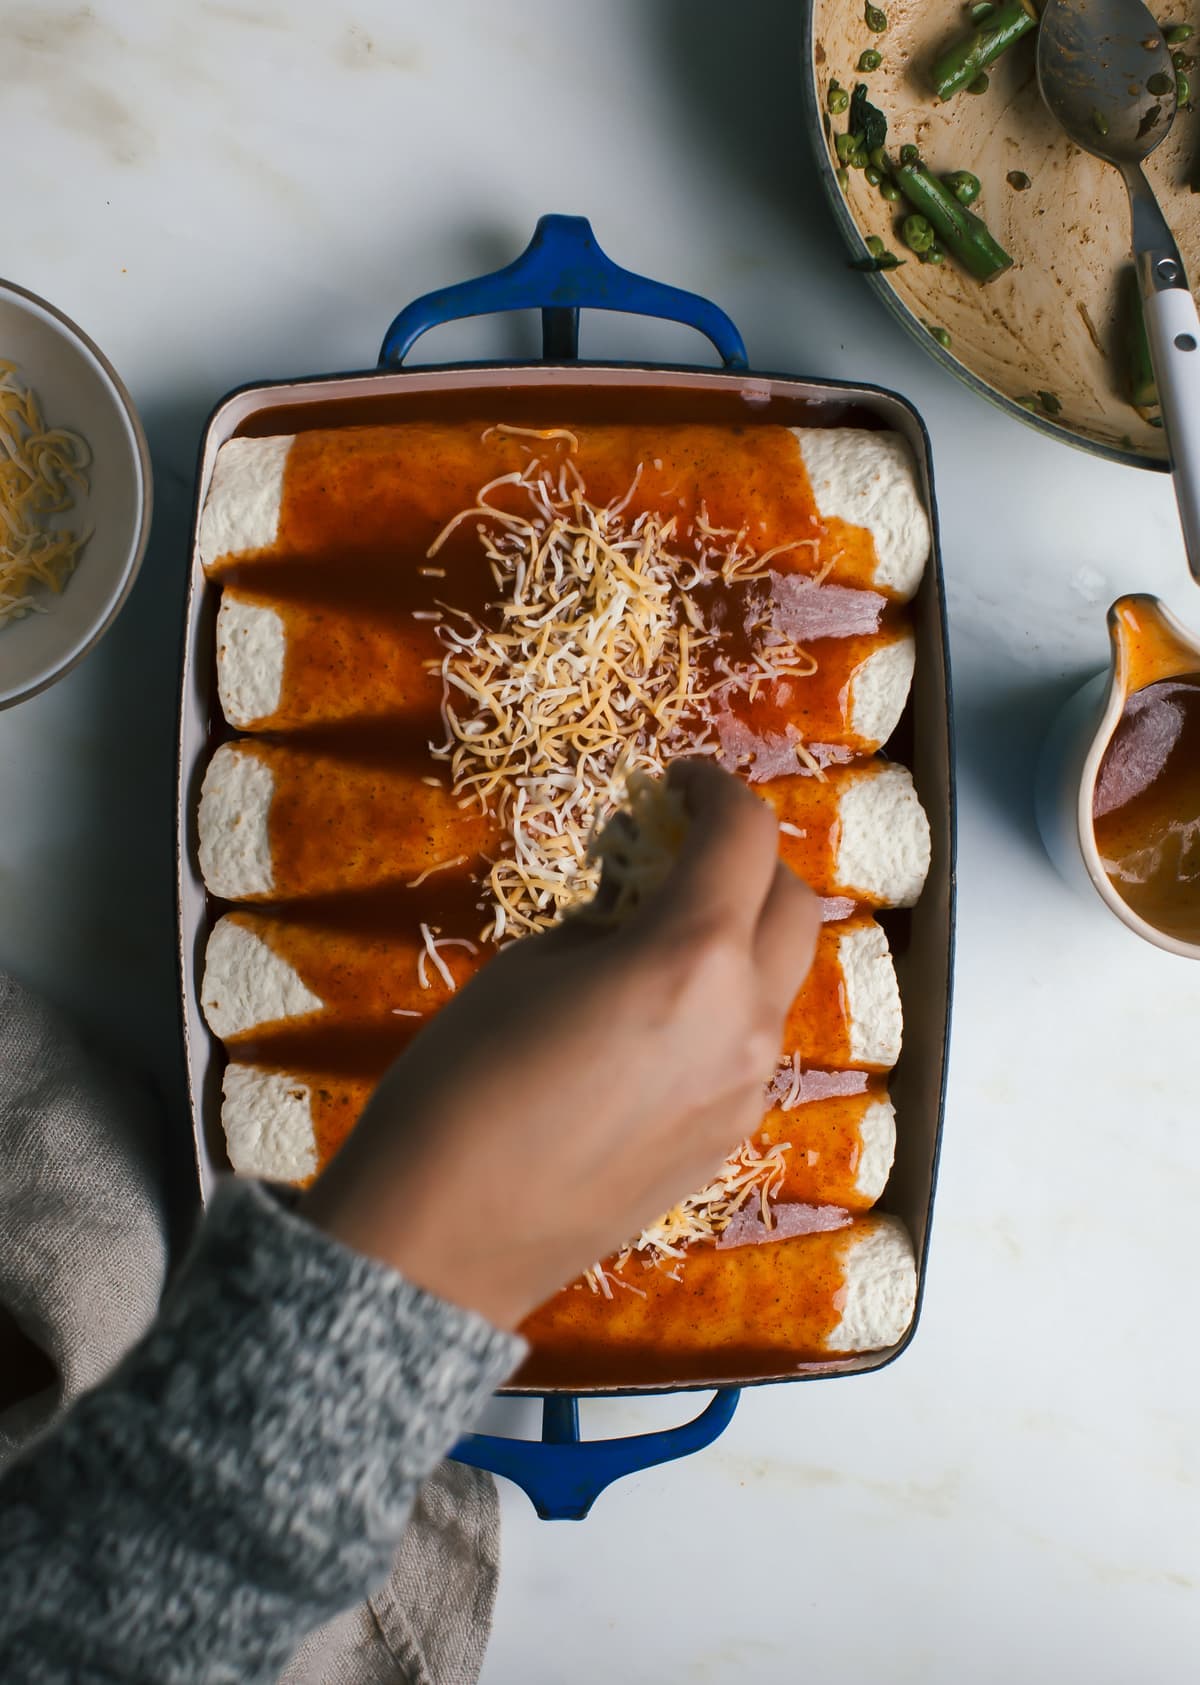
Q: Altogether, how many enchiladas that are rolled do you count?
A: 6